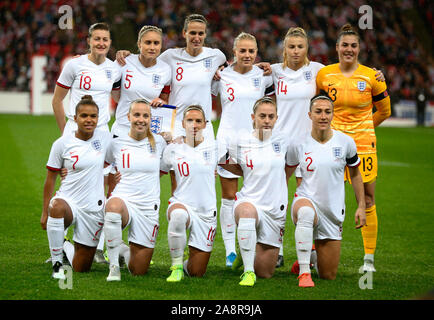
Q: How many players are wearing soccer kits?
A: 11